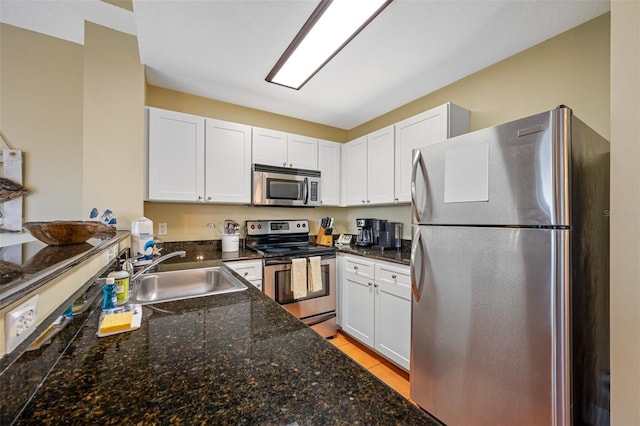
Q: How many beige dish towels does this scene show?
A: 2